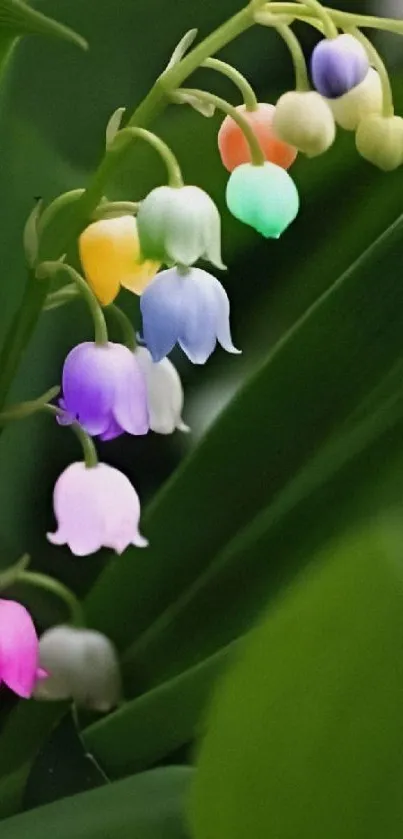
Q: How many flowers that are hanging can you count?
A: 14